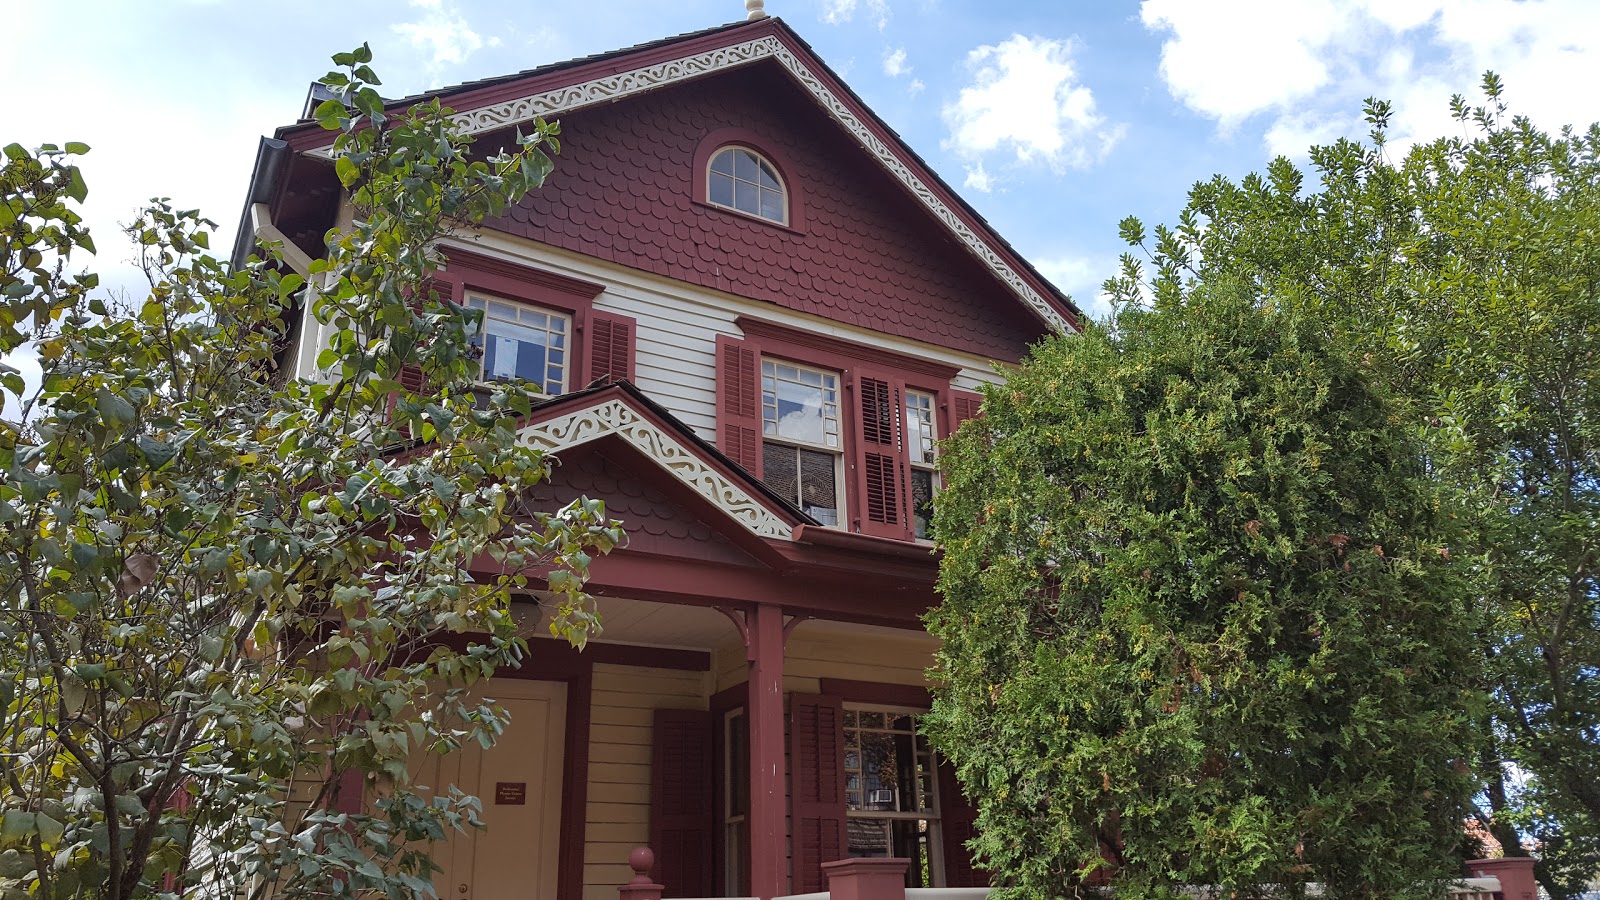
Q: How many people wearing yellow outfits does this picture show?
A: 0